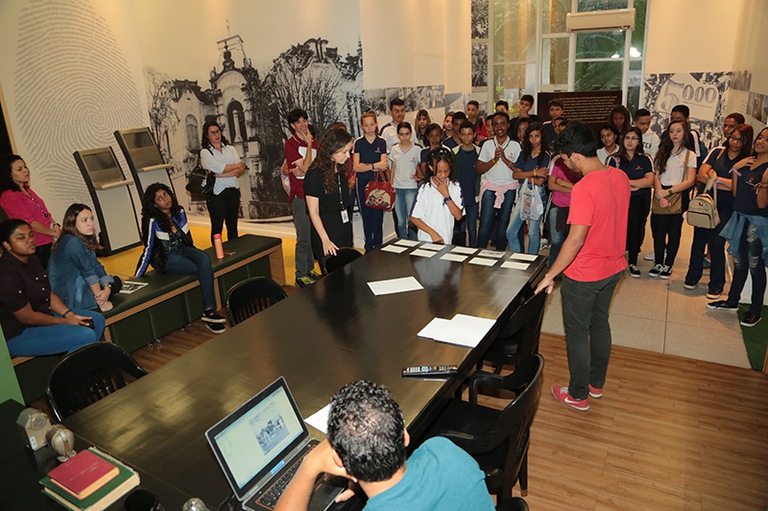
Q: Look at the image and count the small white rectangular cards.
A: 10